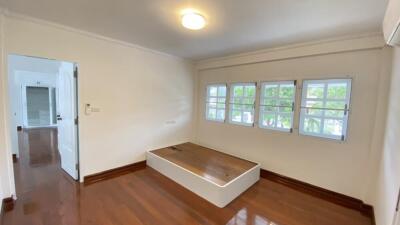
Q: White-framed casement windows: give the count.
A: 4